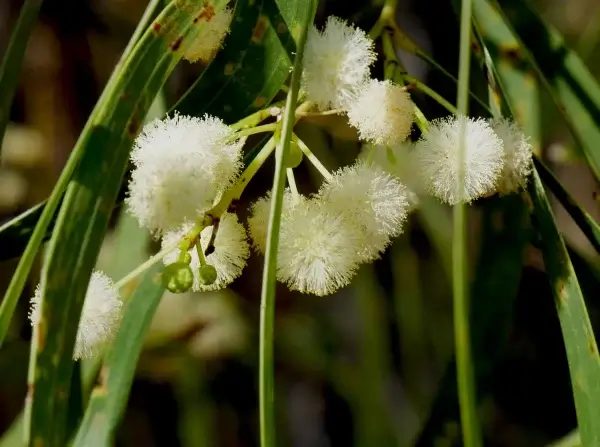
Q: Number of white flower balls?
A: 11